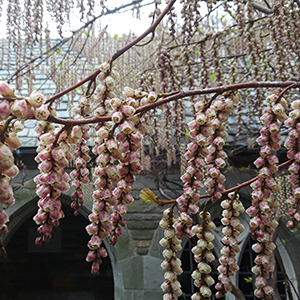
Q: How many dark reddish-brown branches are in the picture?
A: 3